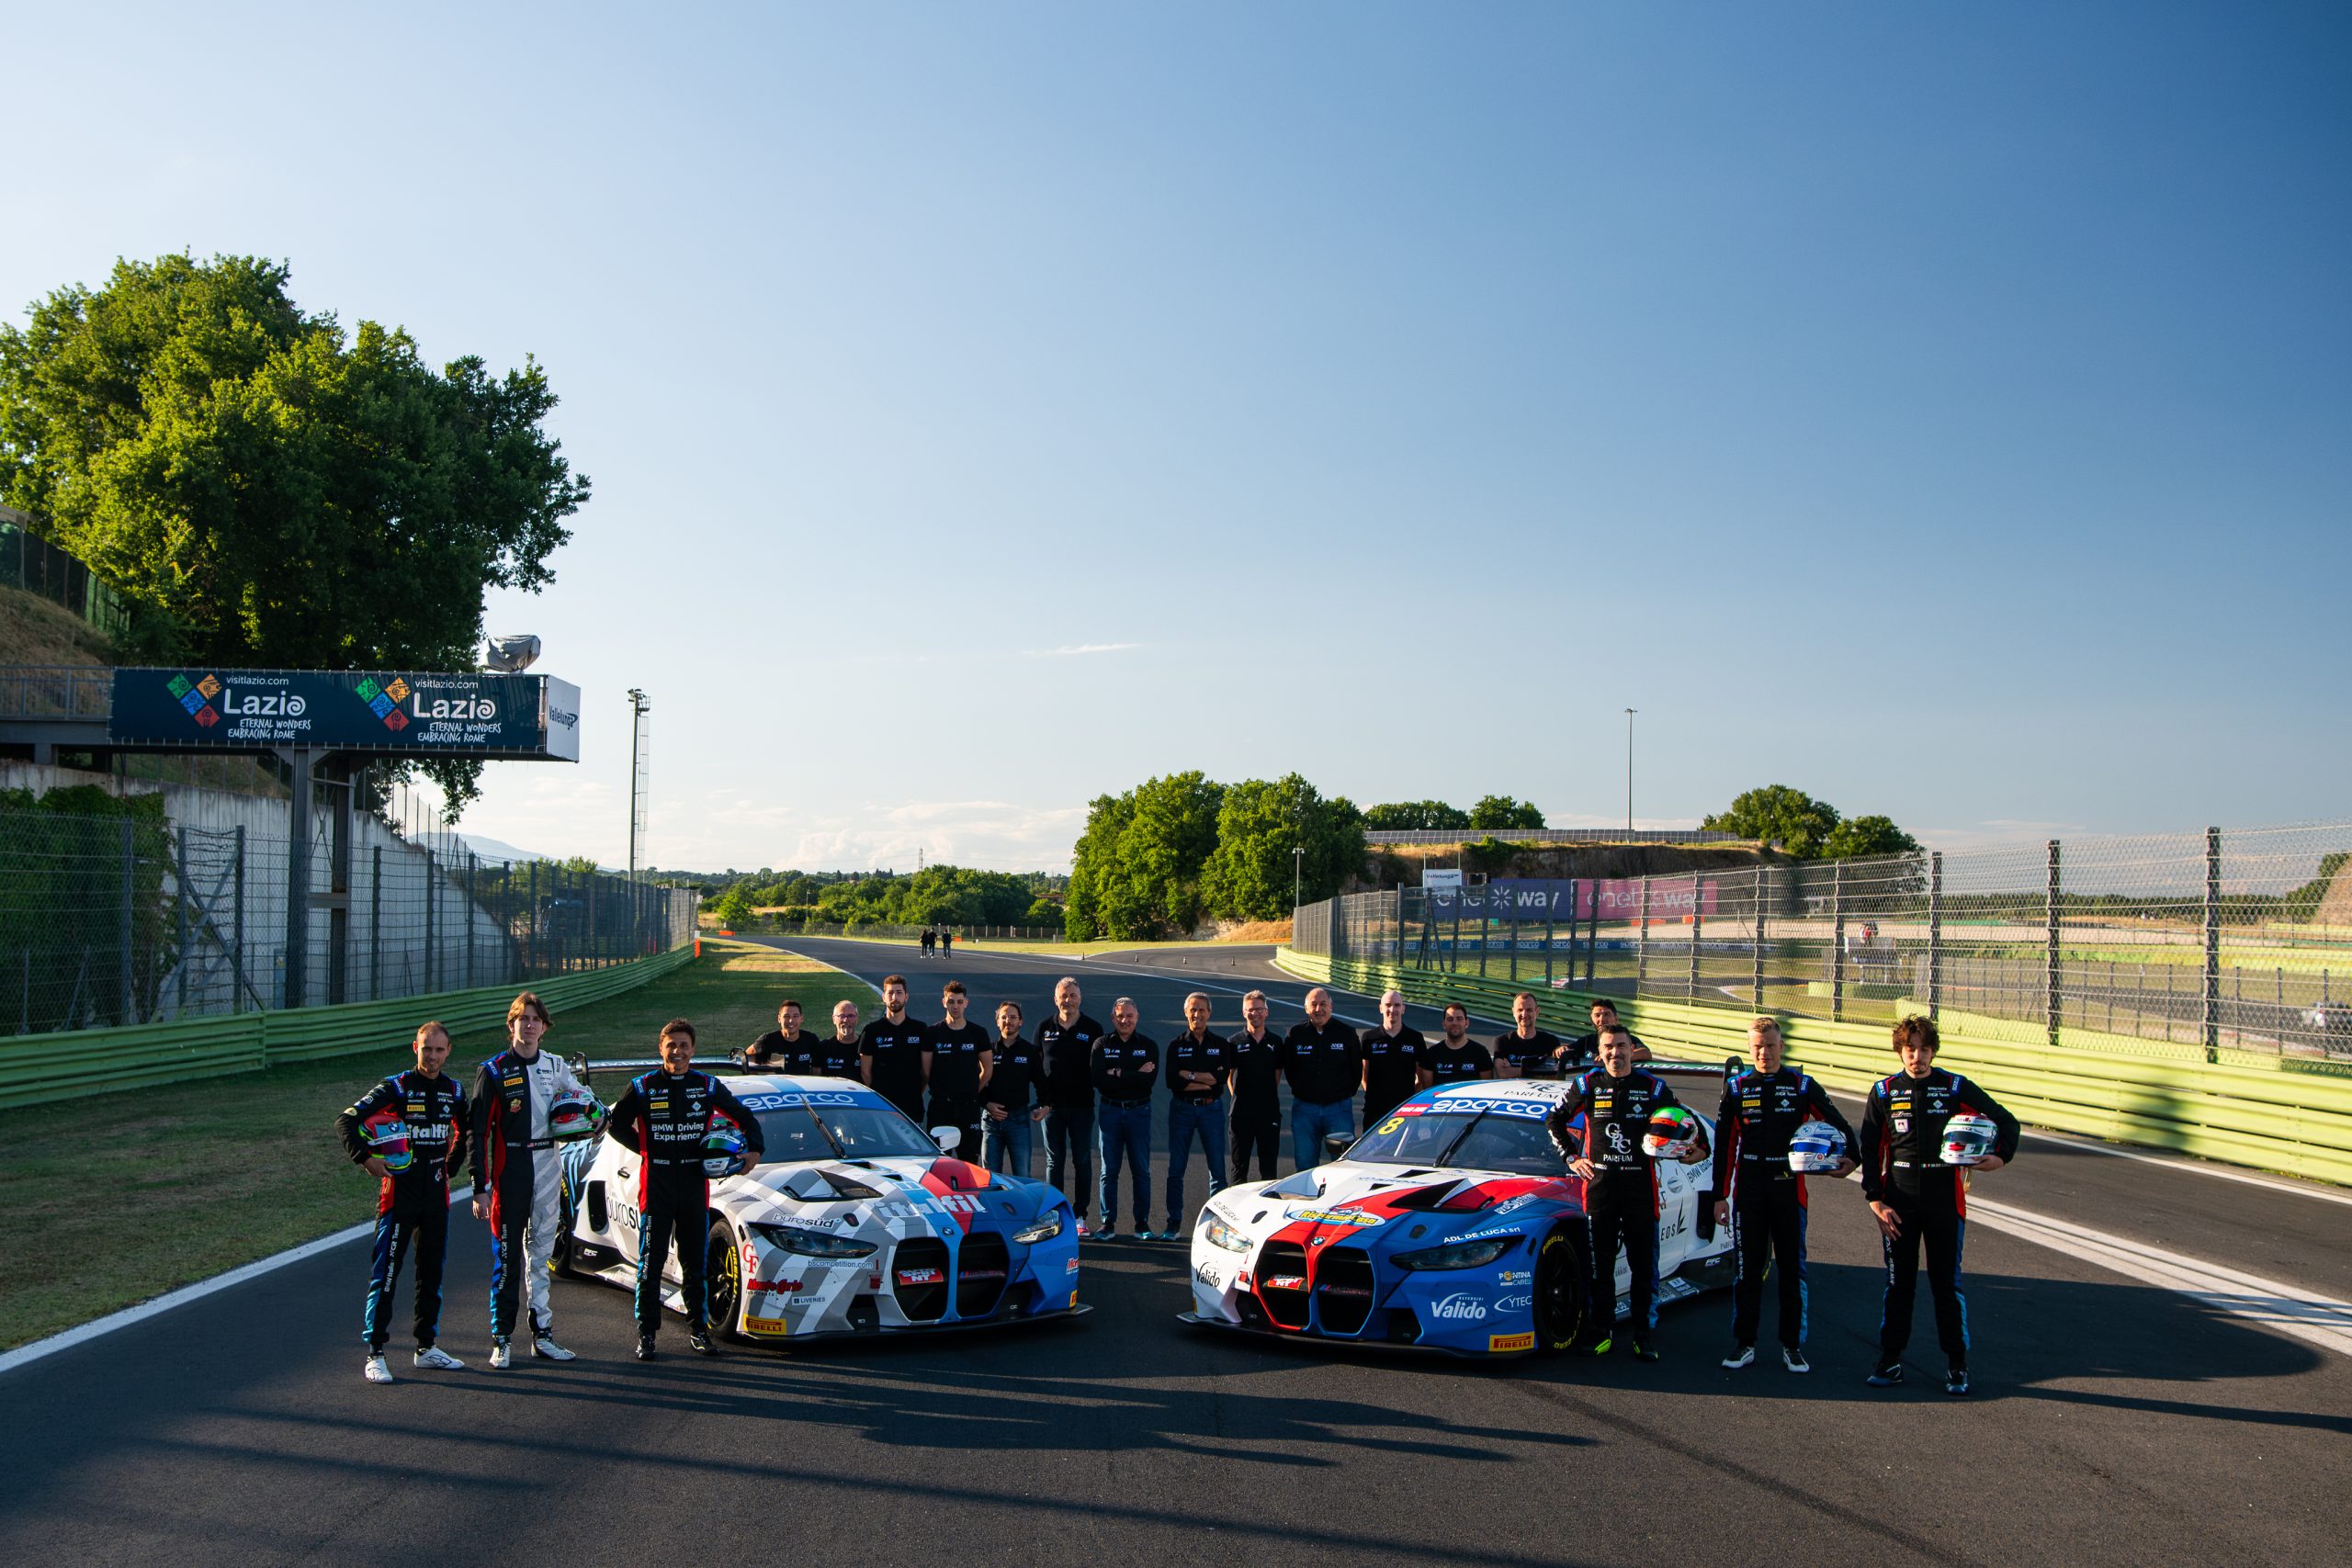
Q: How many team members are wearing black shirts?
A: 14